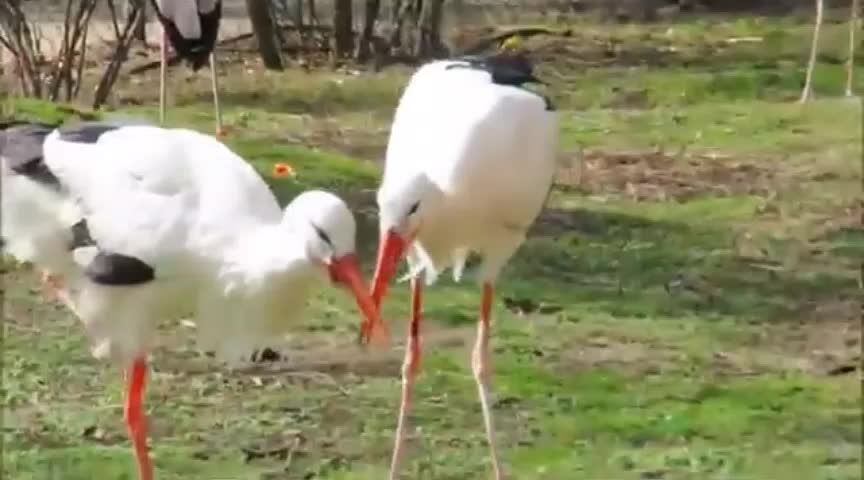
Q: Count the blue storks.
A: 0